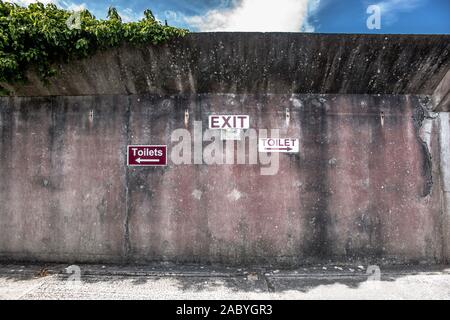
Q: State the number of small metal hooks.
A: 4